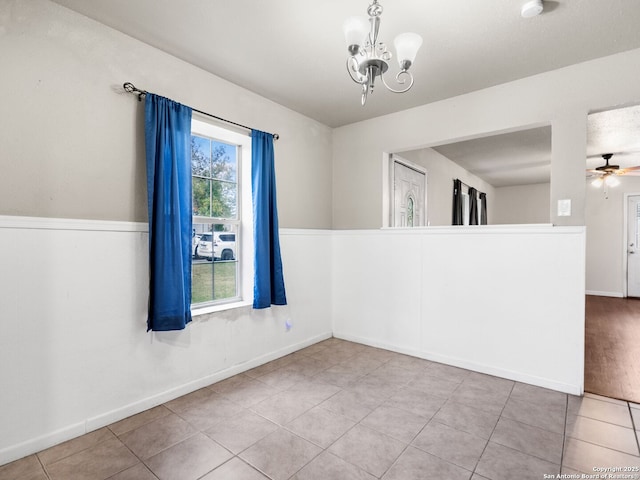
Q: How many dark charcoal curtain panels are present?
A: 3